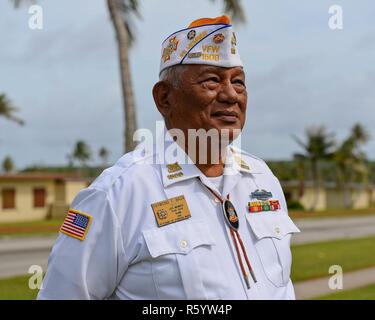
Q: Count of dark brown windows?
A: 2